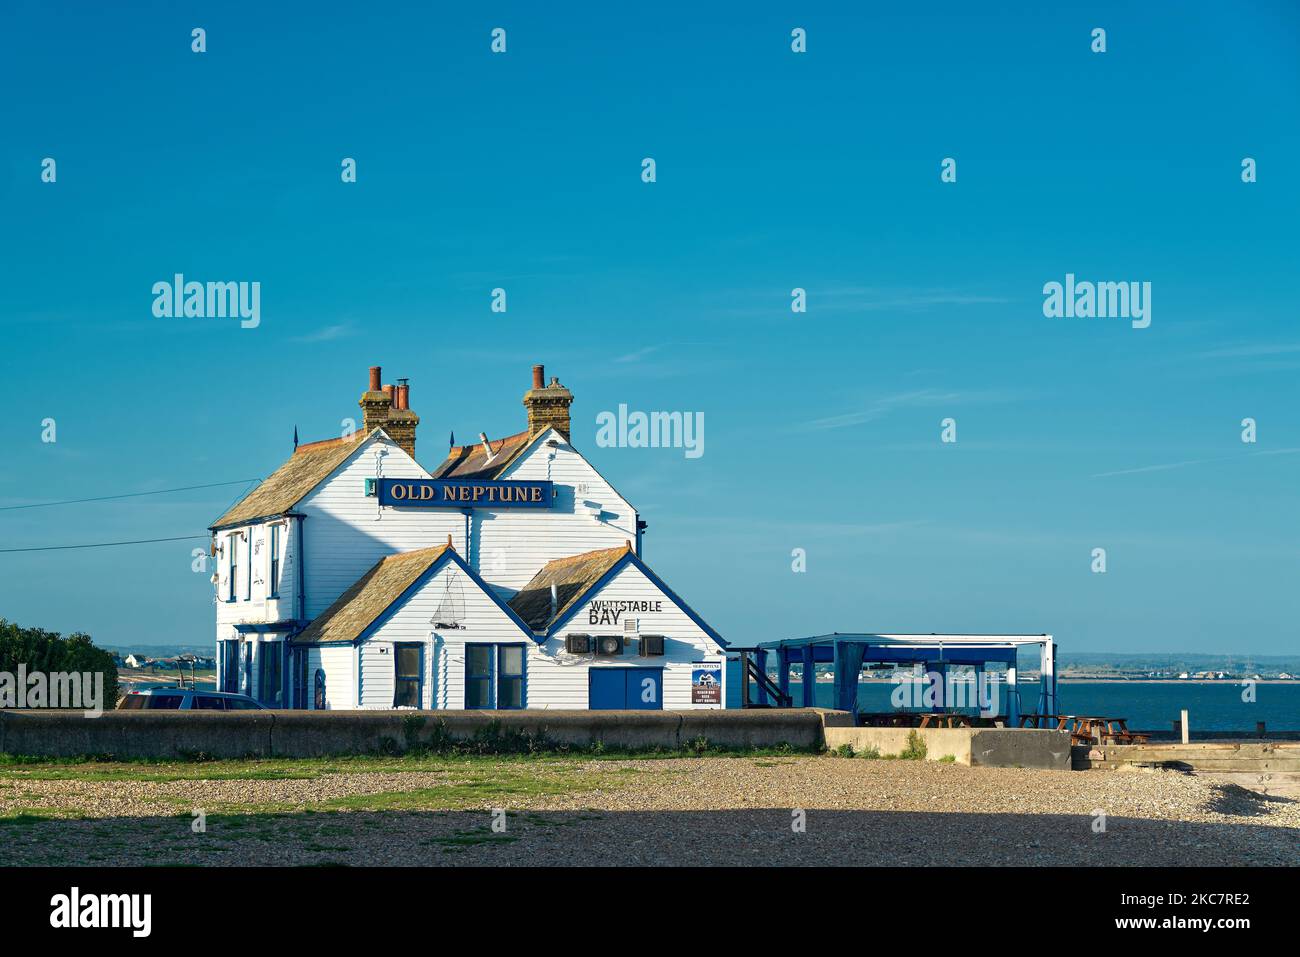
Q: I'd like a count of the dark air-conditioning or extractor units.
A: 3